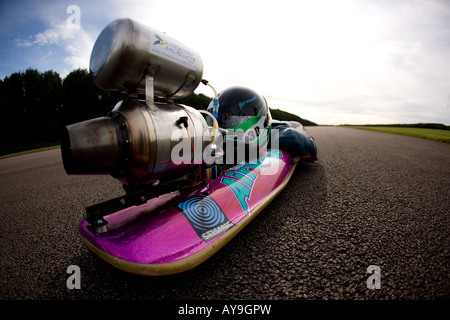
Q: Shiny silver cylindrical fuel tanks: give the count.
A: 1